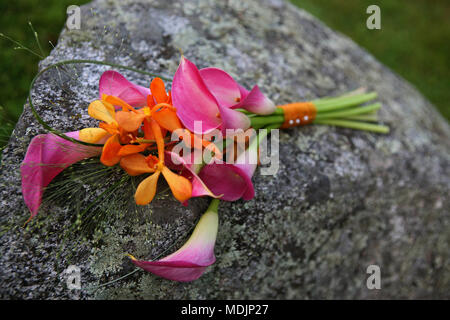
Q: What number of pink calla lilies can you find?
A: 7